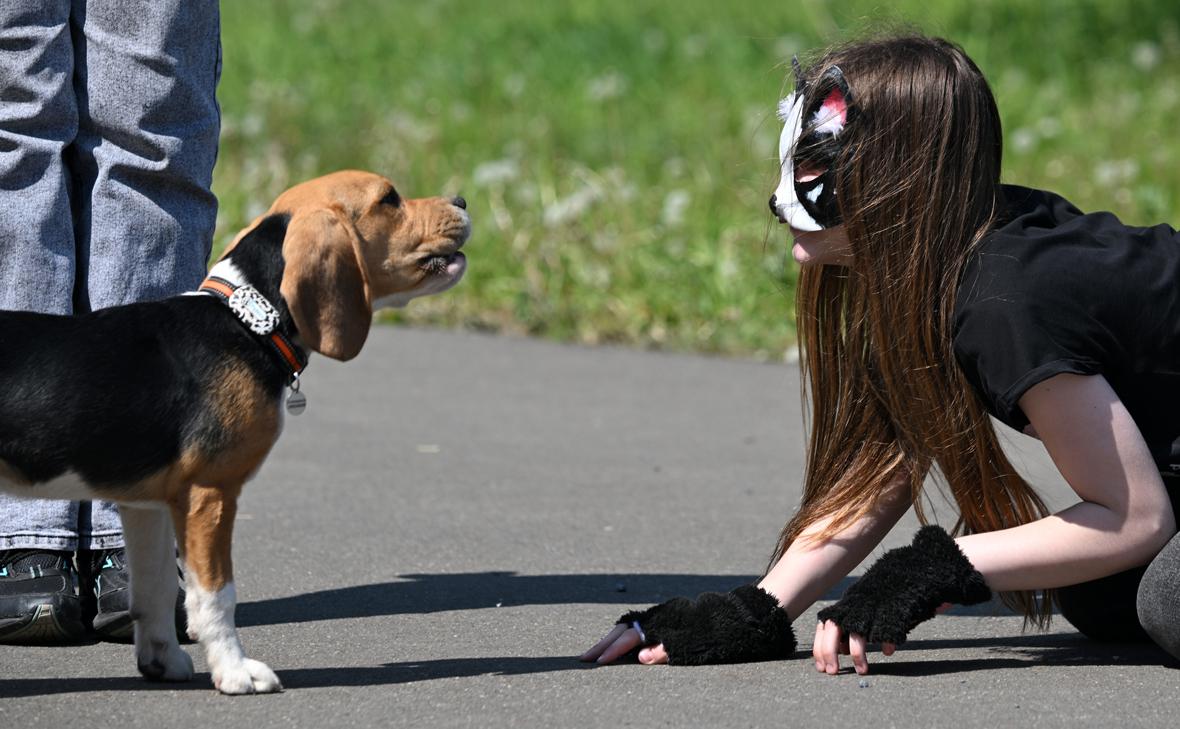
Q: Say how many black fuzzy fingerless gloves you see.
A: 2